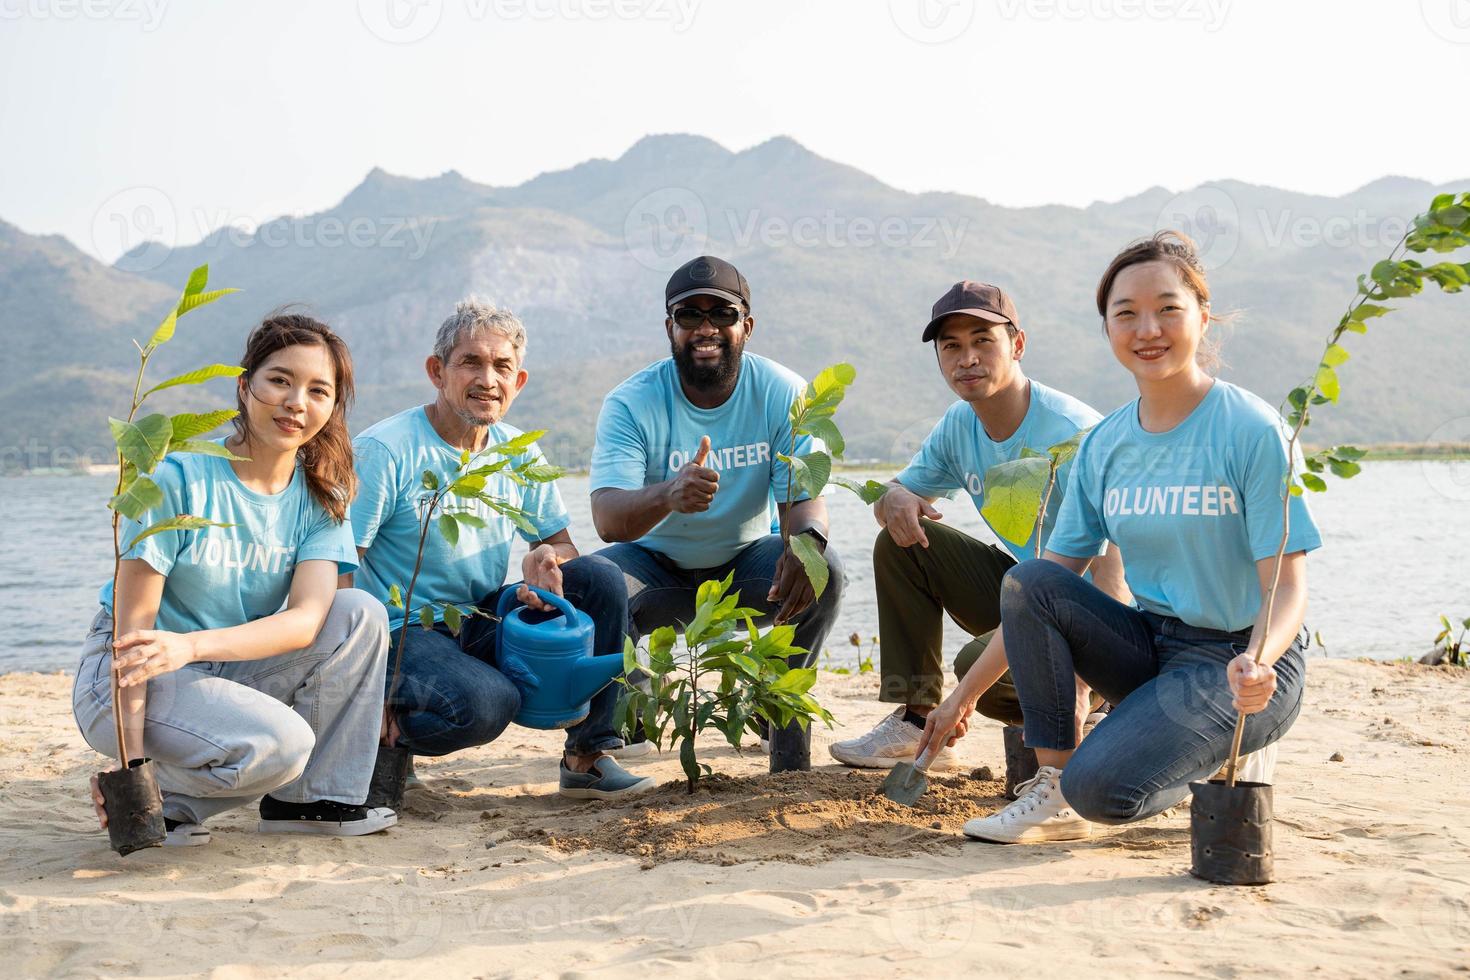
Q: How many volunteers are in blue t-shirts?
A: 5